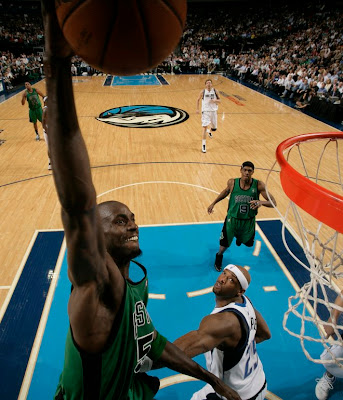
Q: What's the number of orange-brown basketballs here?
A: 1